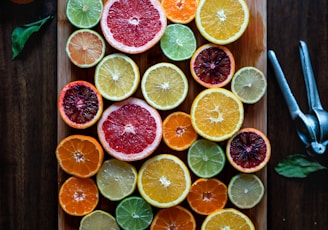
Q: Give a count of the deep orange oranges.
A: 6